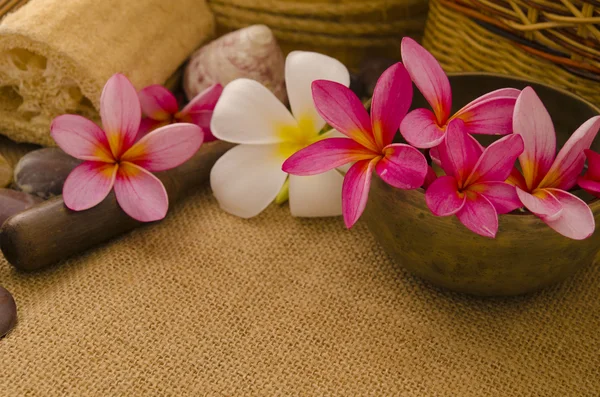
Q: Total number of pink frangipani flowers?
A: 7